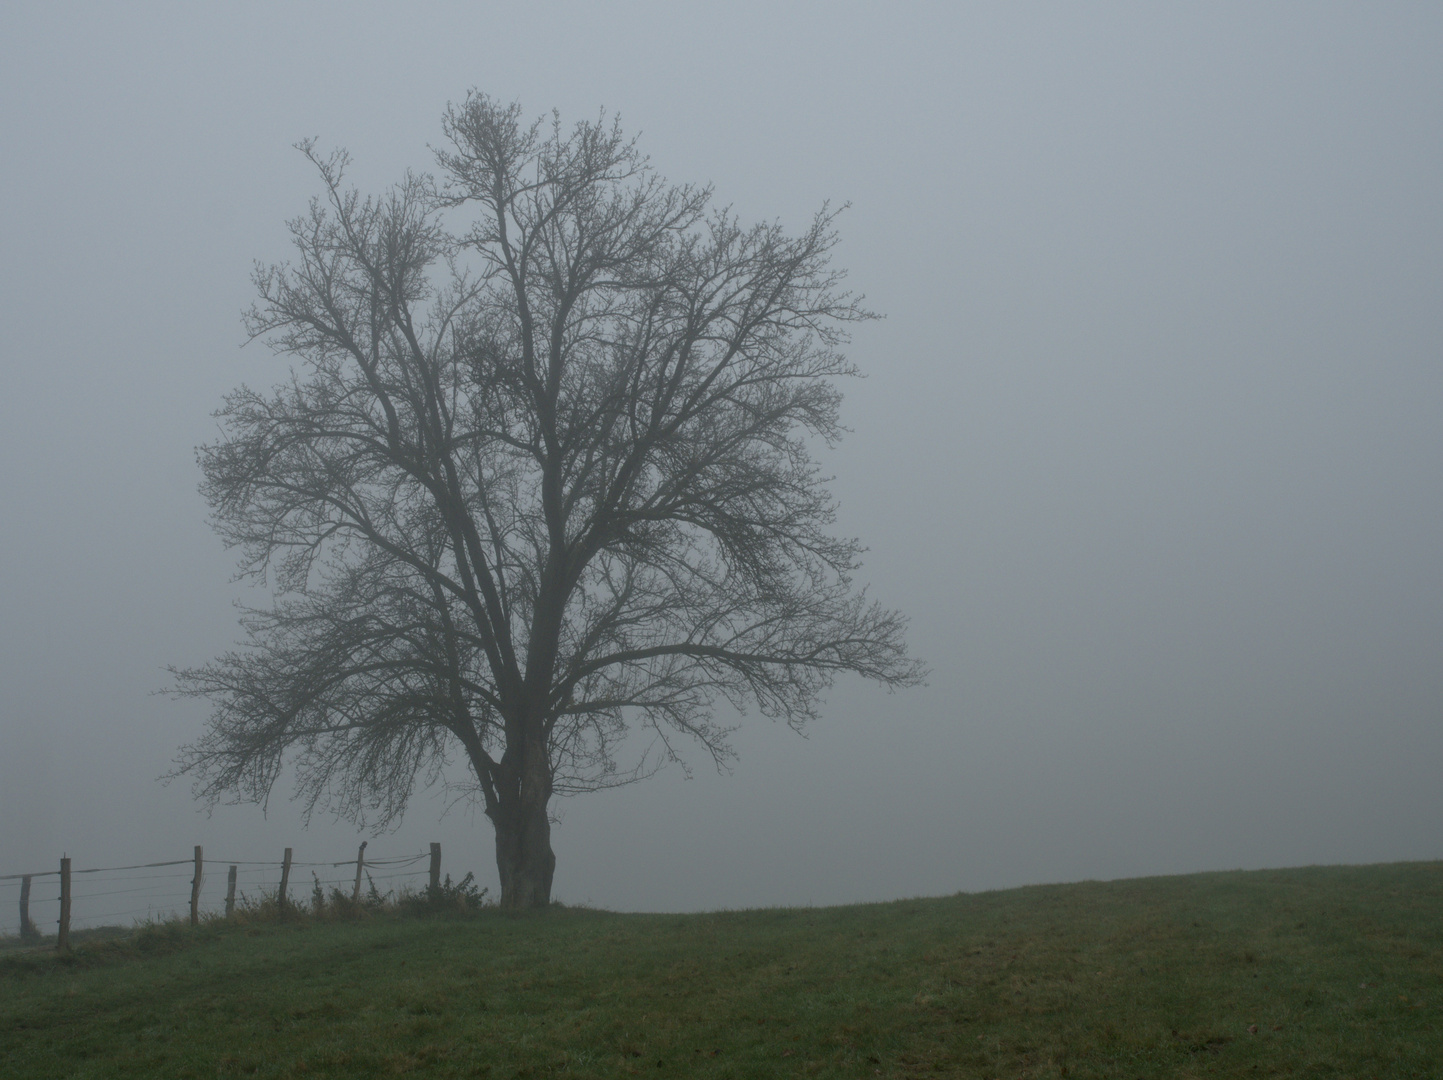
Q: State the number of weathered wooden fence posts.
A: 7